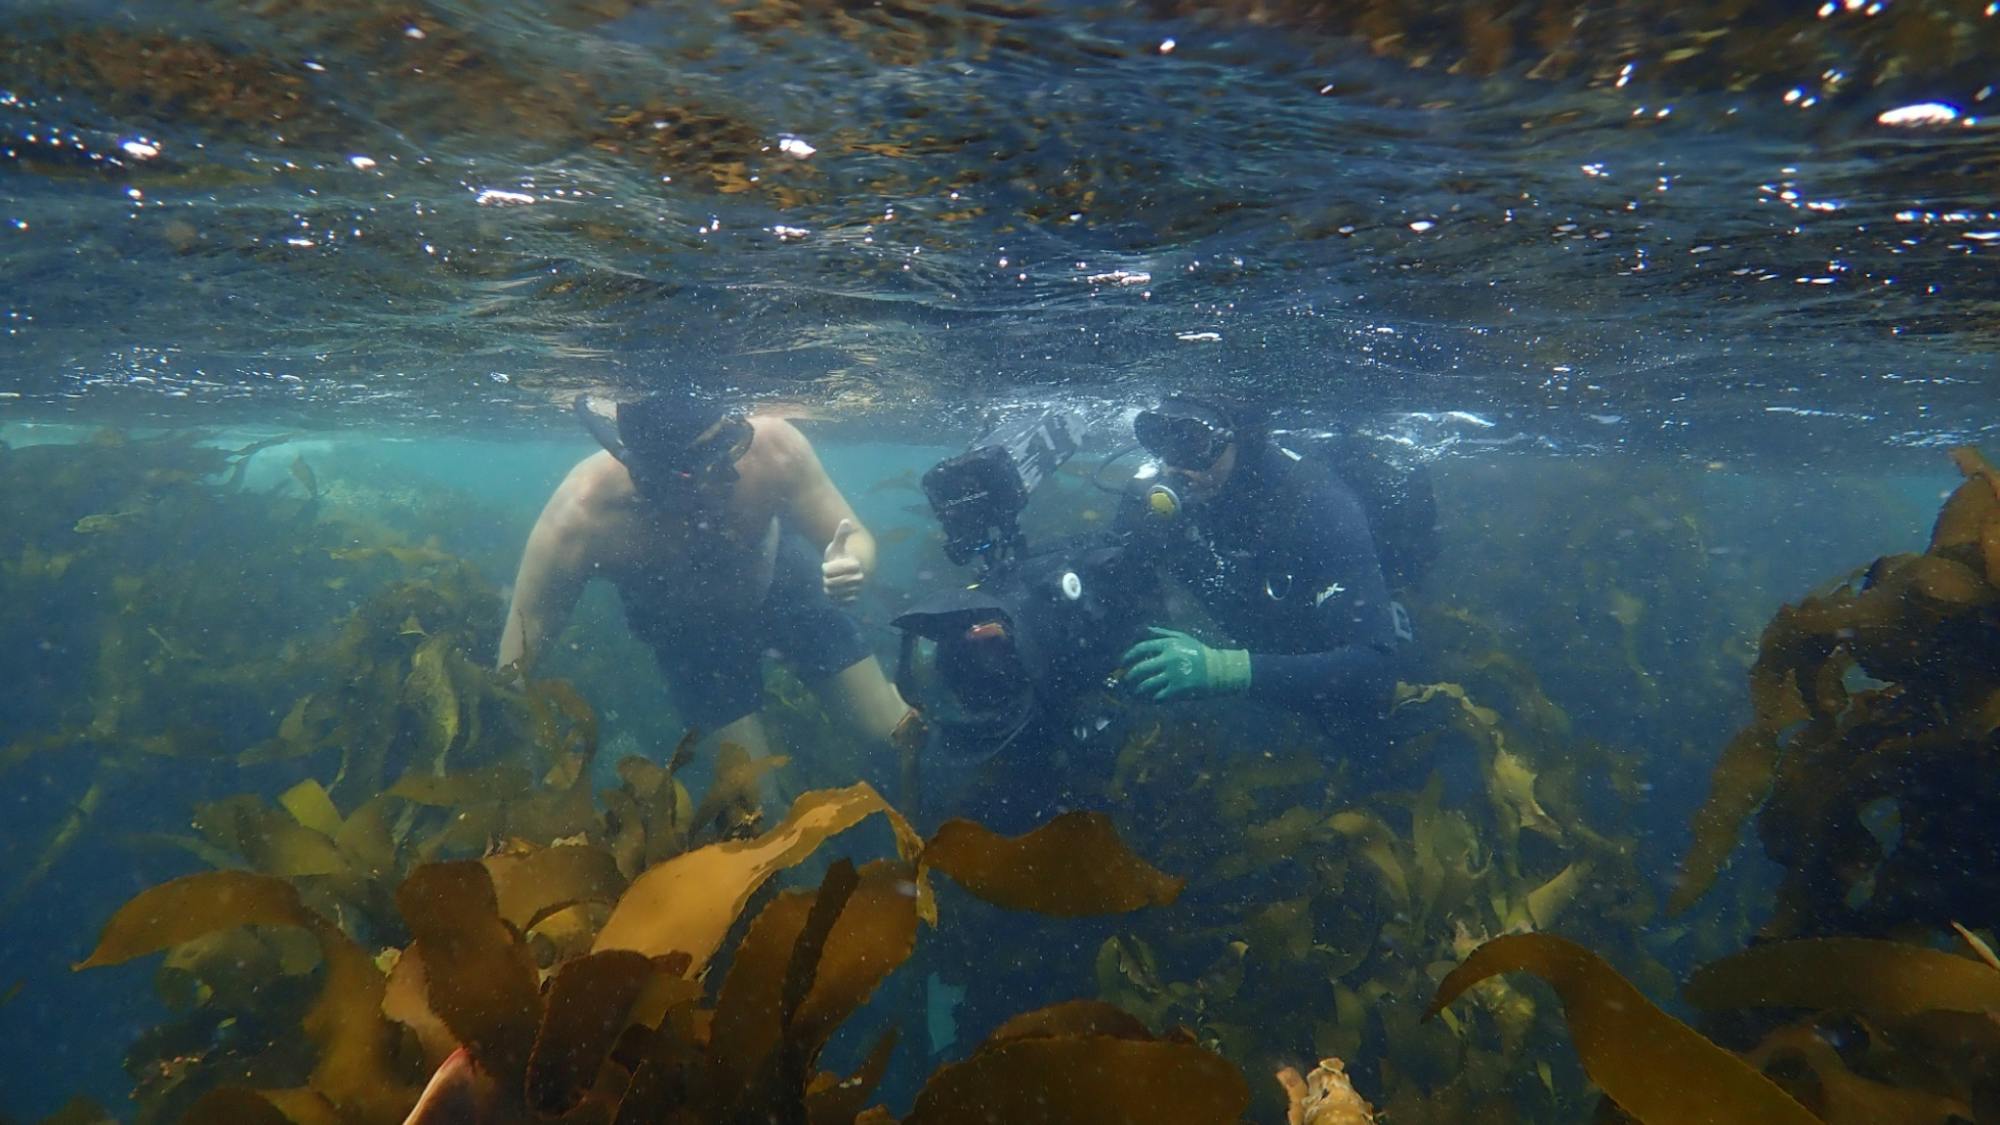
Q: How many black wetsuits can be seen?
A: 1